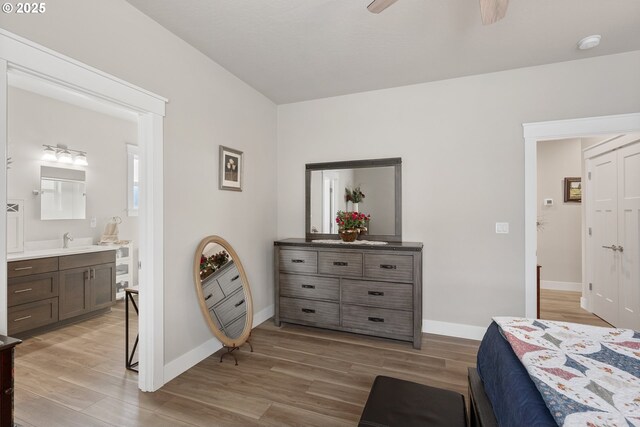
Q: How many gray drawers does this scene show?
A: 7